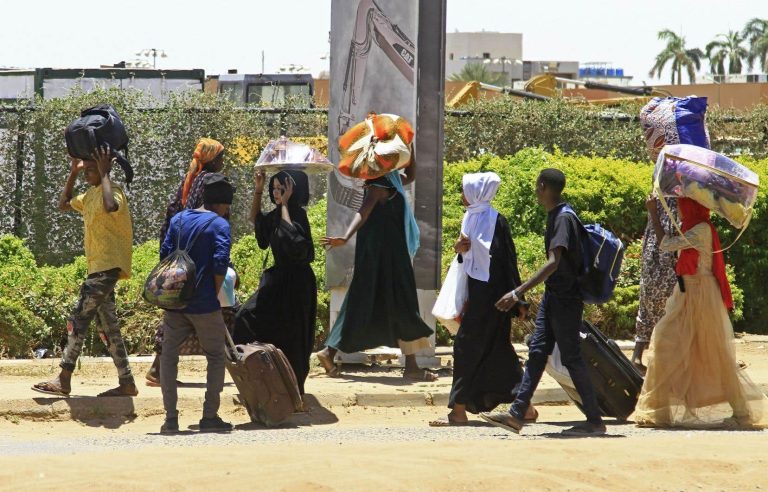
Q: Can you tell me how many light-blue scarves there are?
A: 1